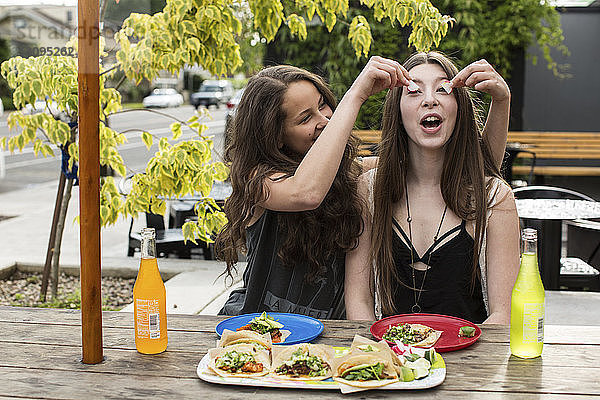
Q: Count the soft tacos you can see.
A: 7